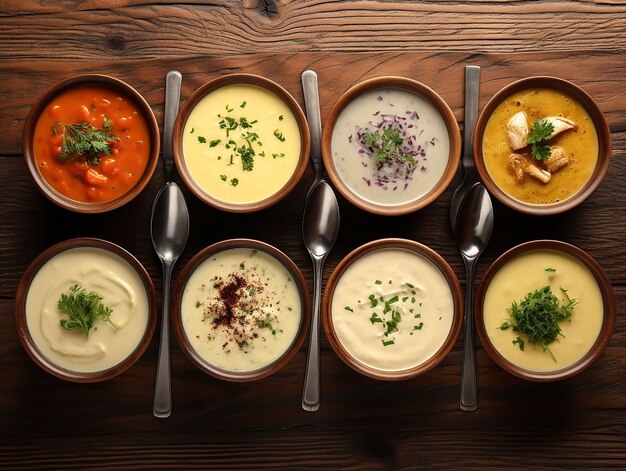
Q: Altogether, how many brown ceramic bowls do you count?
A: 8